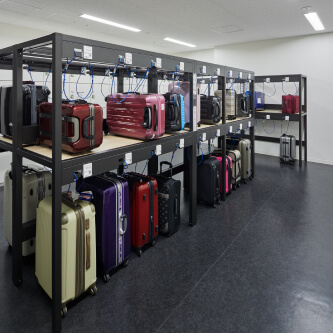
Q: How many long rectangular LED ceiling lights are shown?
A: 3